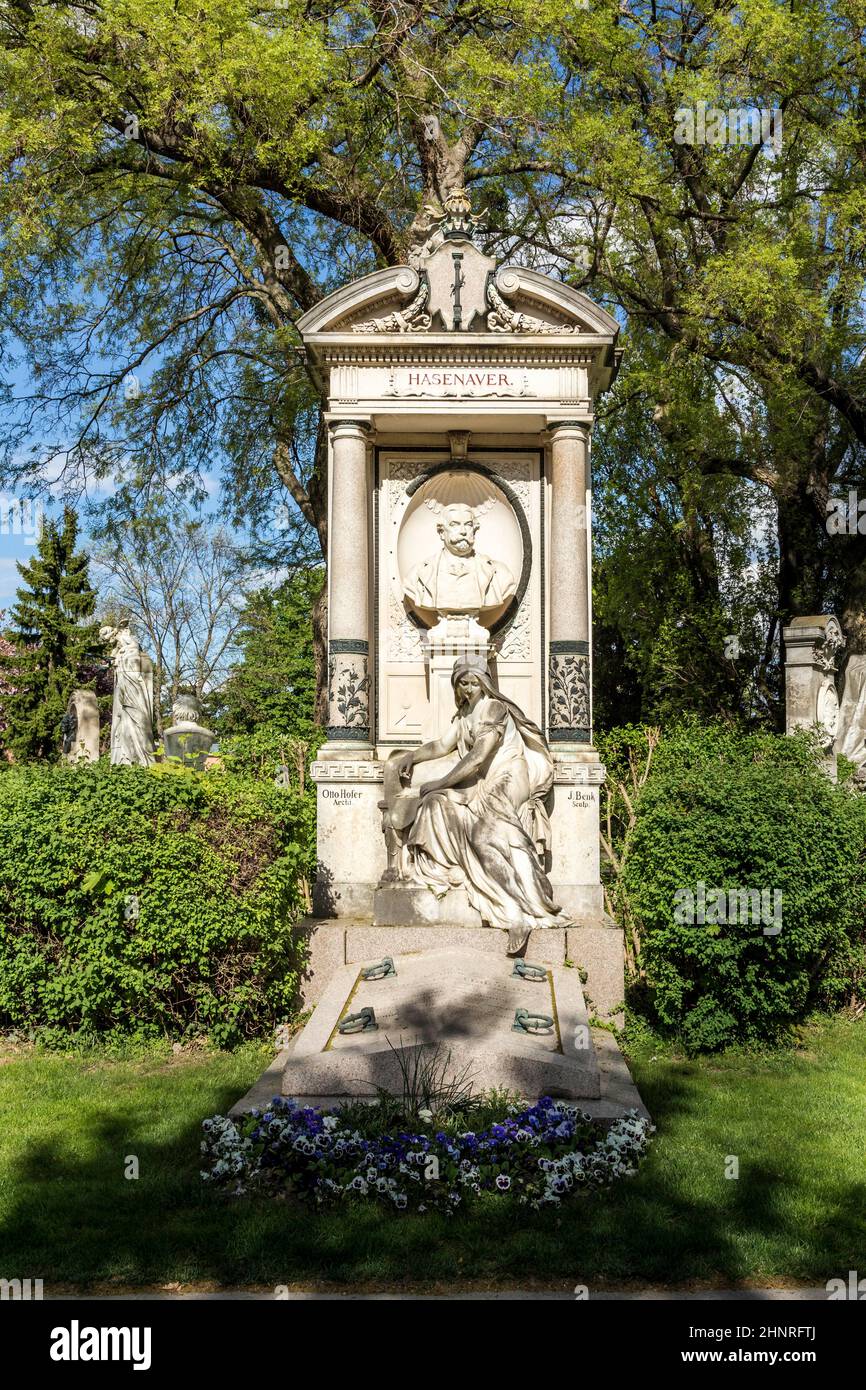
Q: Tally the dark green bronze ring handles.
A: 4